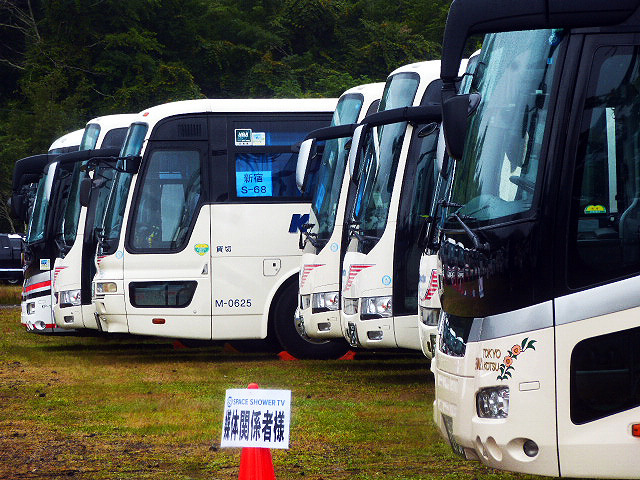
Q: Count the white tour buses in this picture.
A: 7